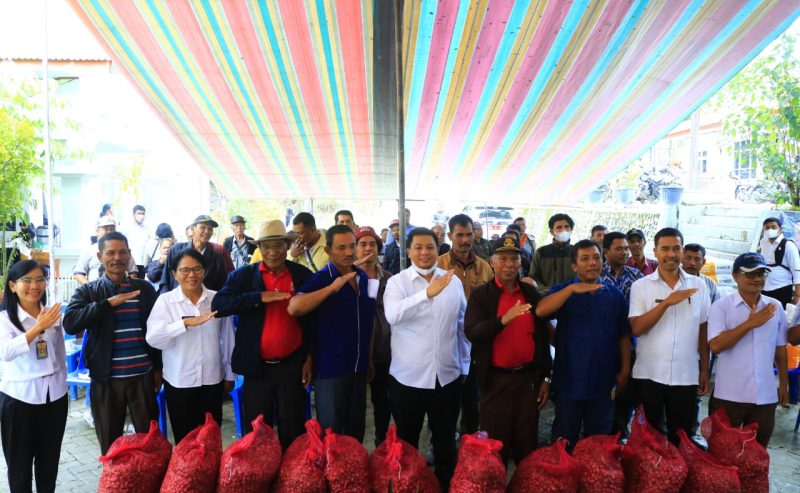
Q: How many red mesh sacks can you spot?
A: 12